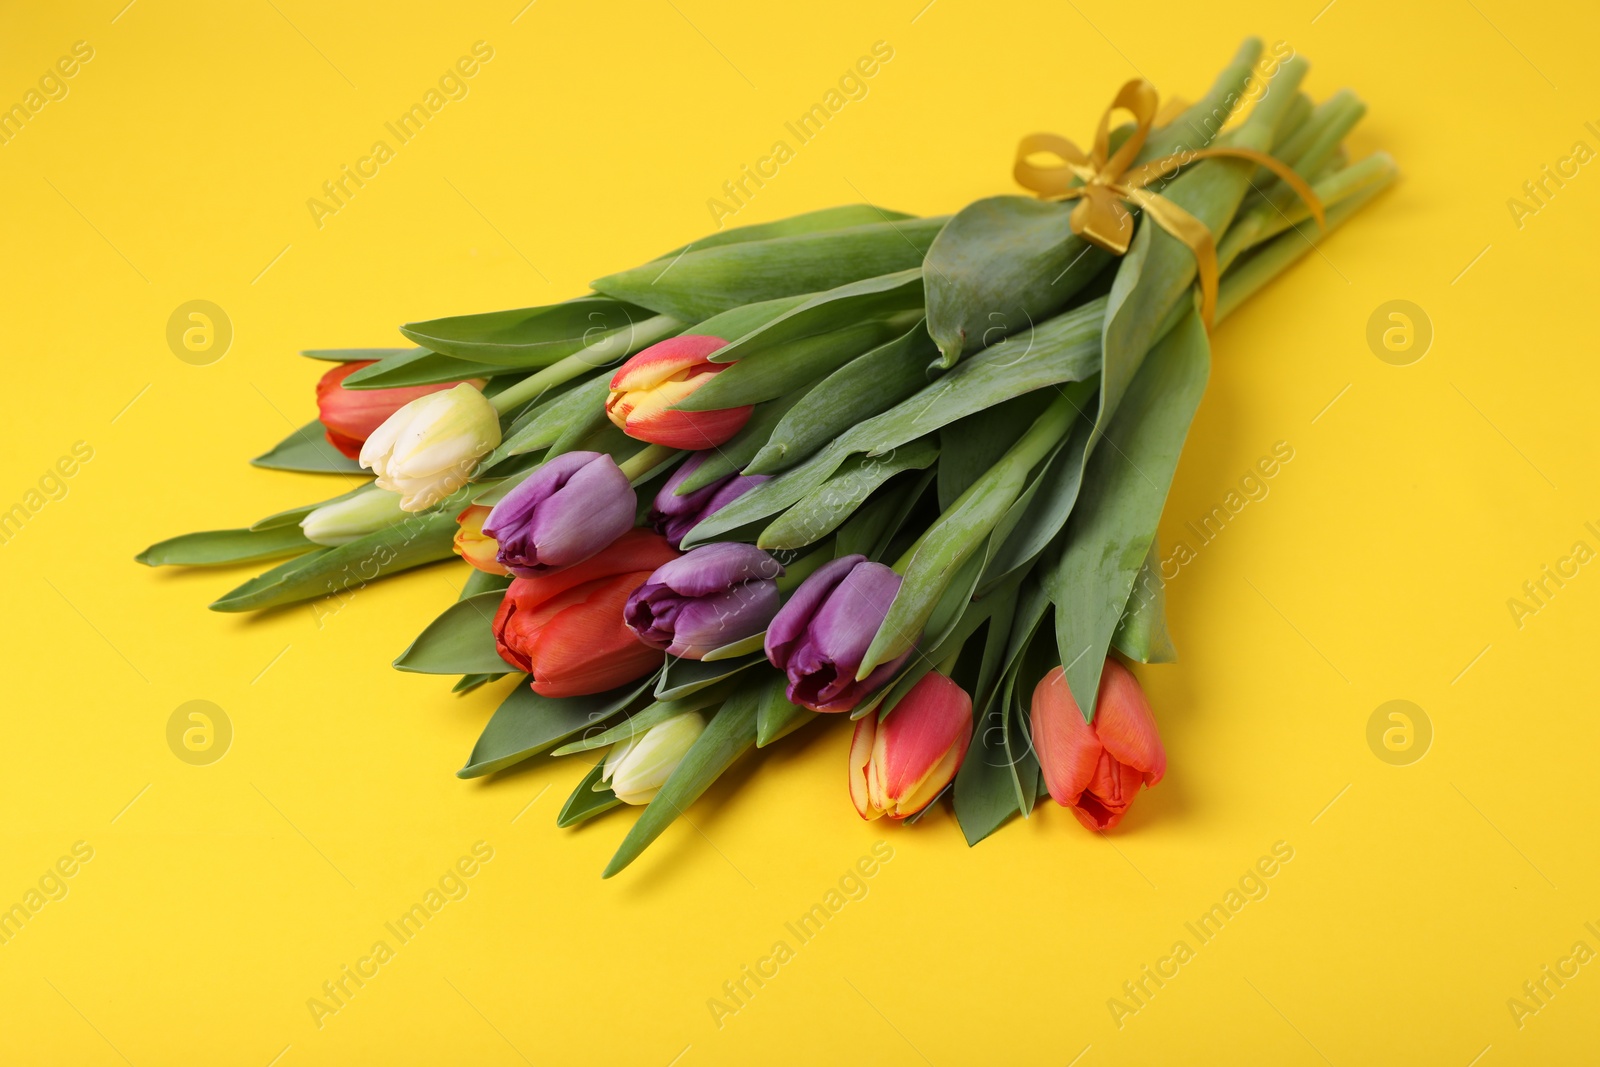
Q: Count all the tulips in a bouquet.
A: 13